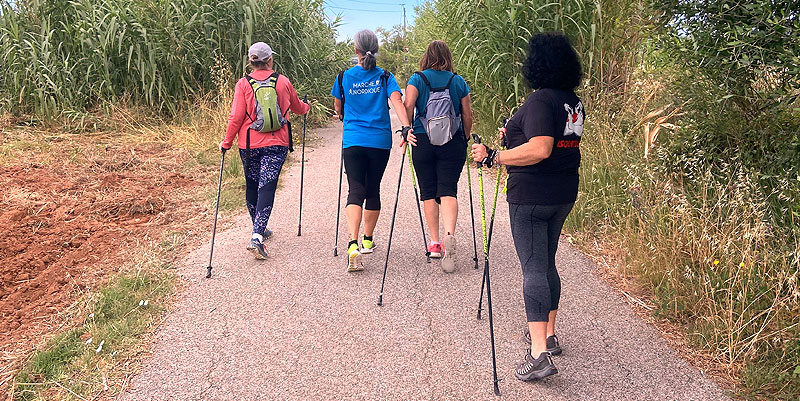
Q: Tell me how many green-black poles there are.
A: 4